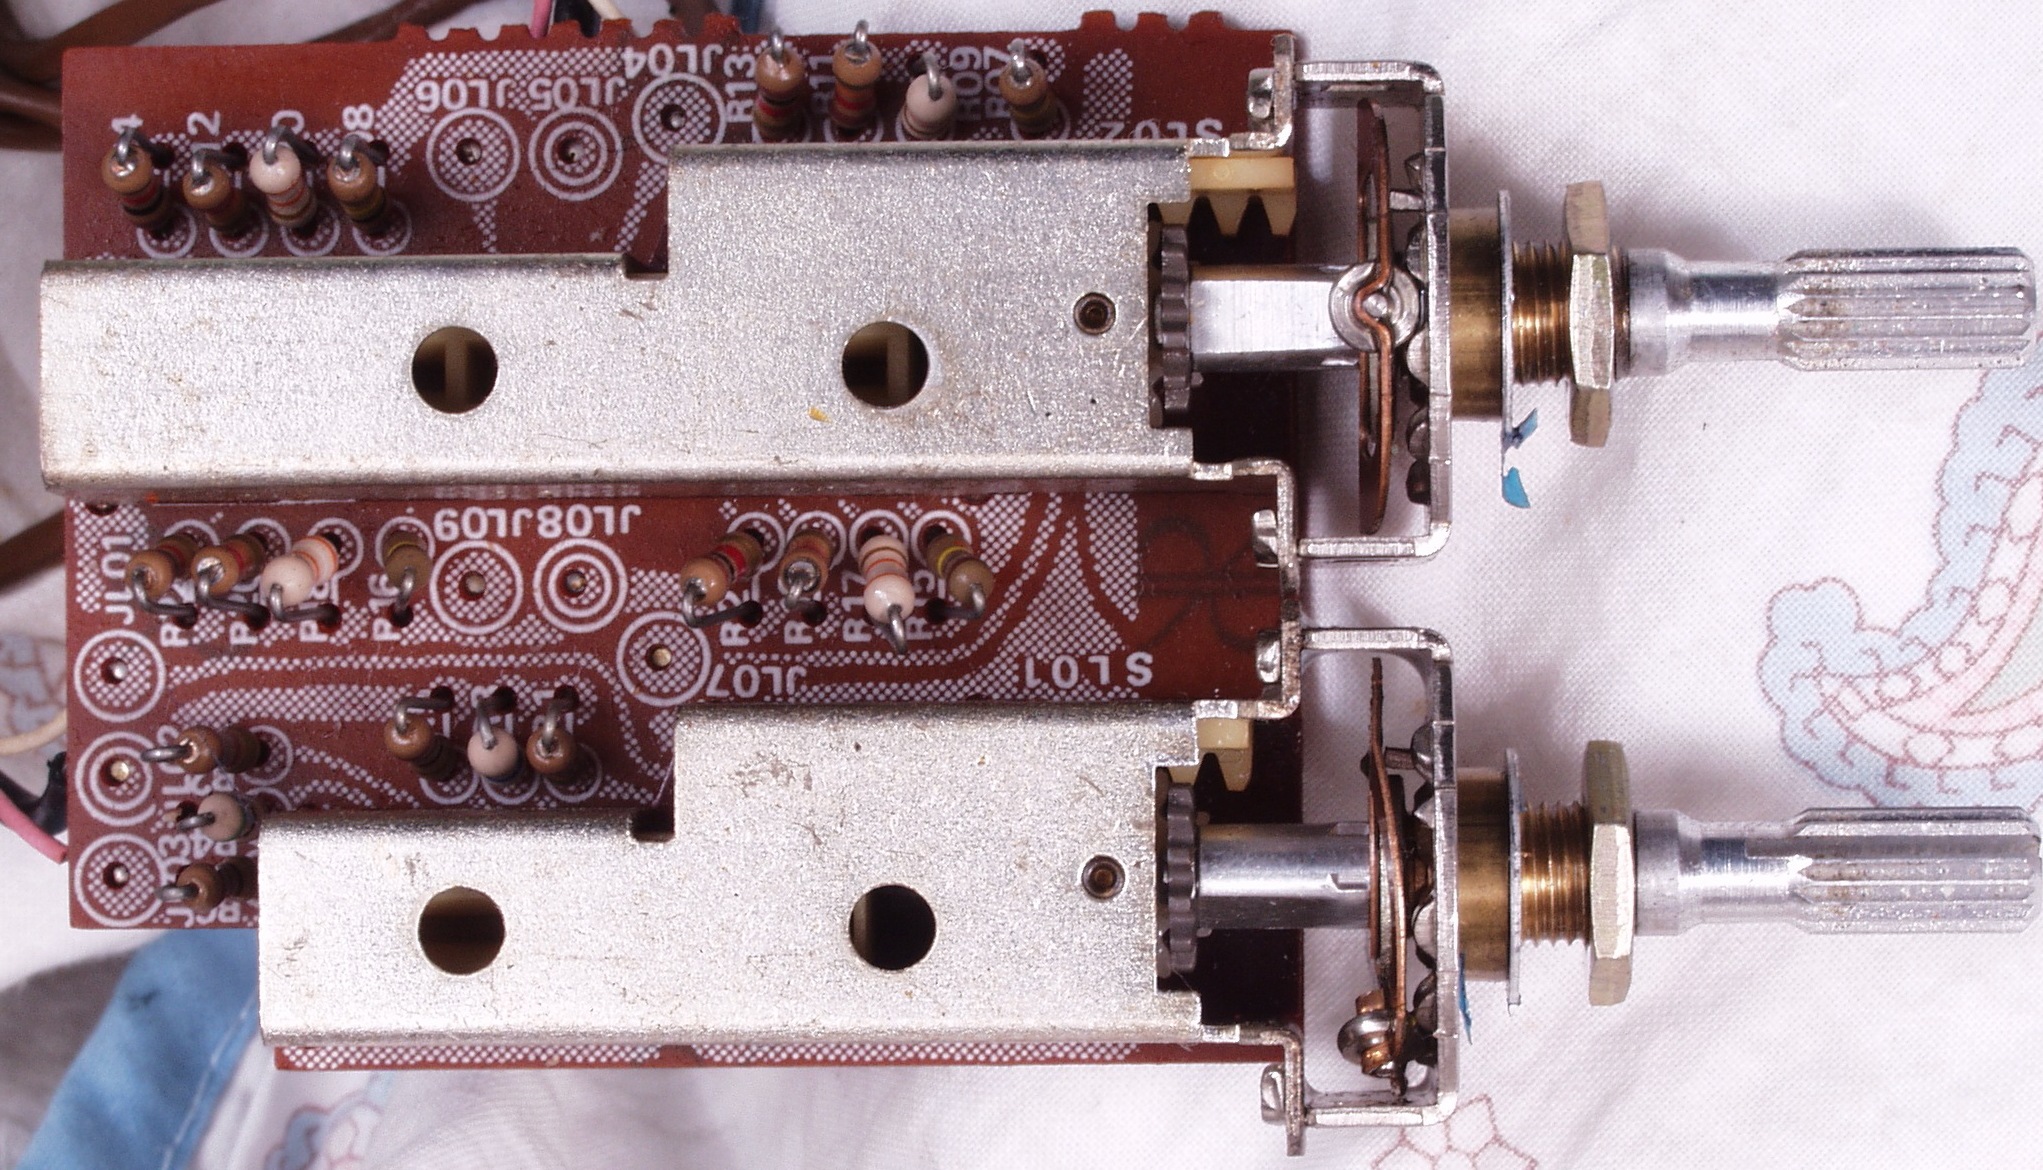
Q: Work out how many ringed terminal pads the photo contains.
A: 9